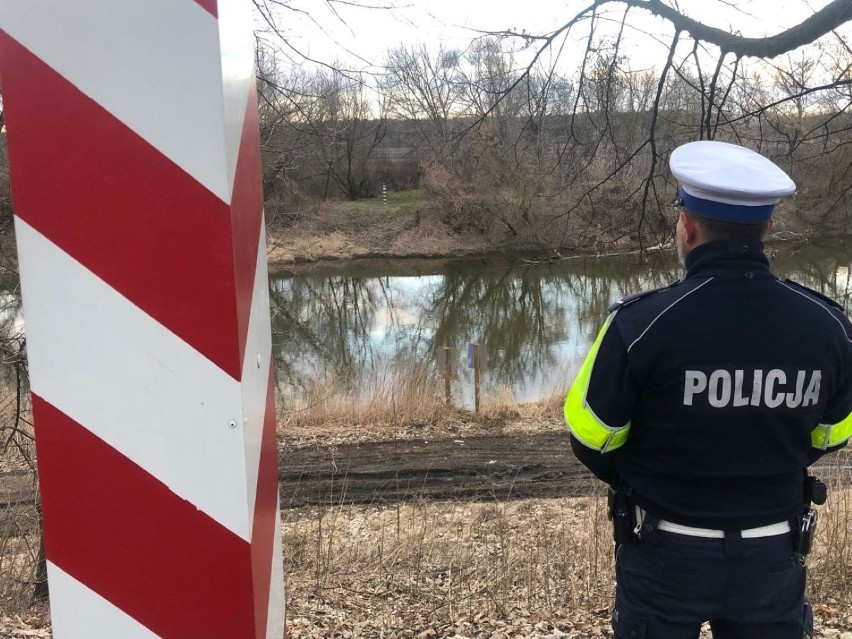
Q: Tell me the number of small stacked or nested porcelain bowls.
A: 0